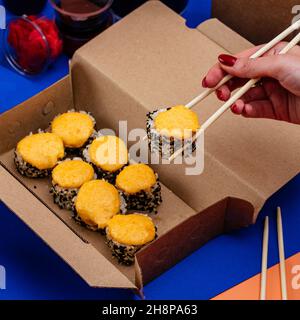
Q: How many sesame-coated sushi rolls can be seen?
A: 8